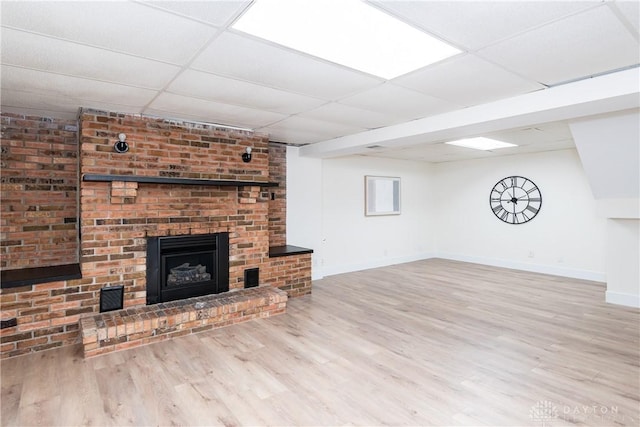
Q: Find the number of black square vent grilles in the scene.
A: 2